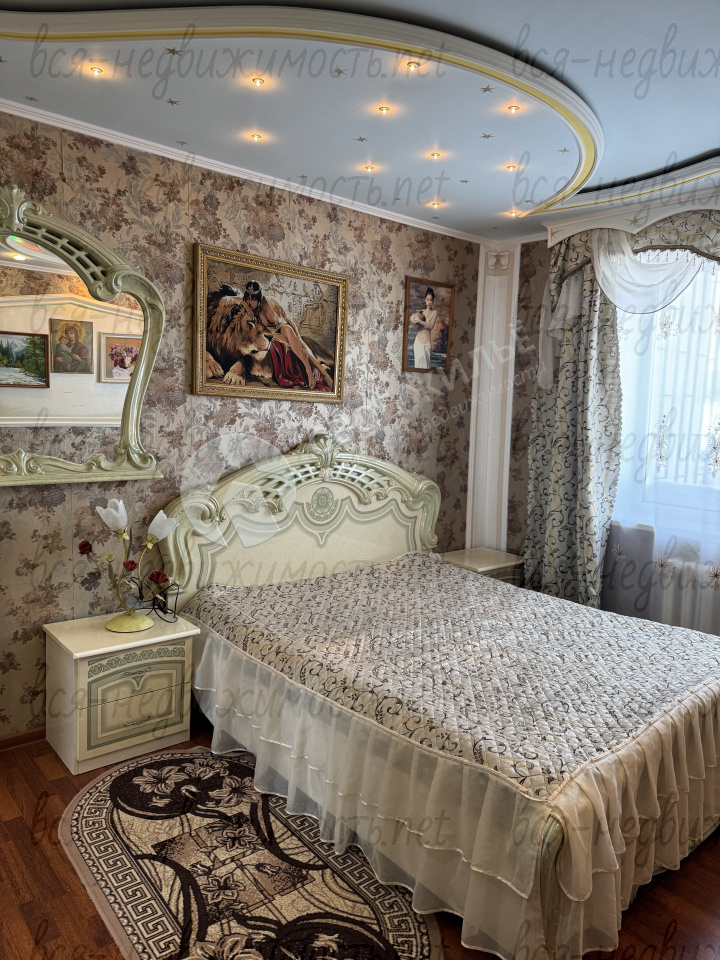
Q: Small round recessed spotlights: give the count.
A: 11